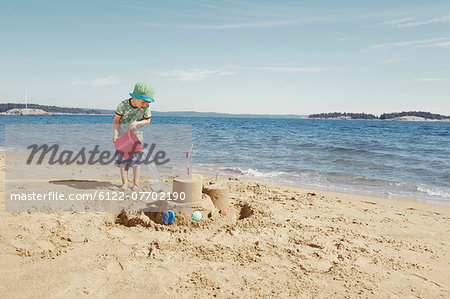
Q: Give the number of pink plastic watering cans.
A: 1